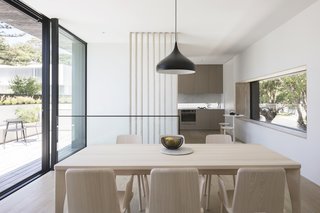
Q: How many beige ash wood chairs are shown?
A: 6